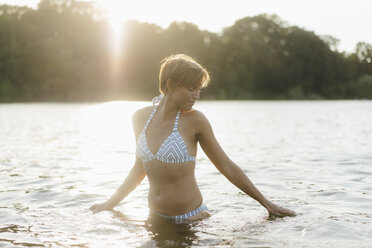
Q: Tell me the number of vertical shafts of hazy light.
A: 1